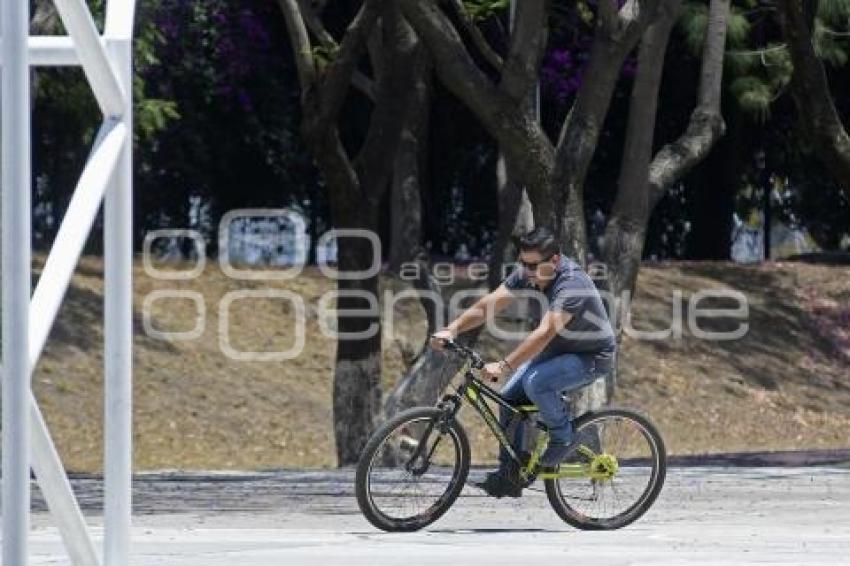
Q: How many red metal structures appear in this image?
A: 0